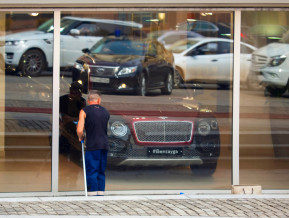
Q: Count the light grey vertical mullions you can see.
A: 2